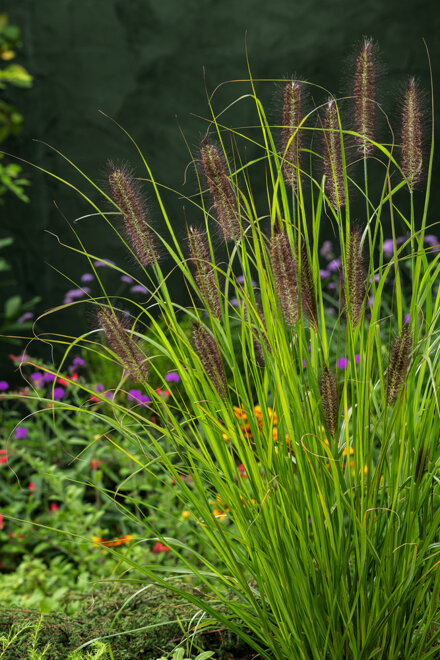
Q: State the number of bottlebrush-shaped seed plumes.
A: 15